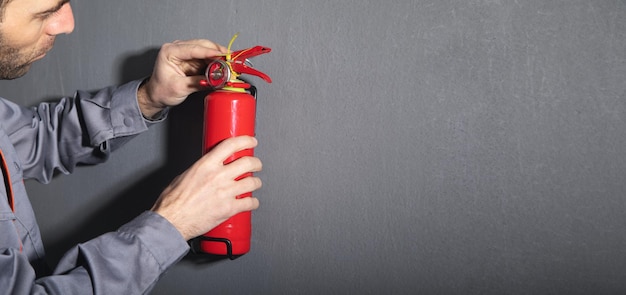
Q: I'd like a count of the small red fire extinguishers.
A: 1